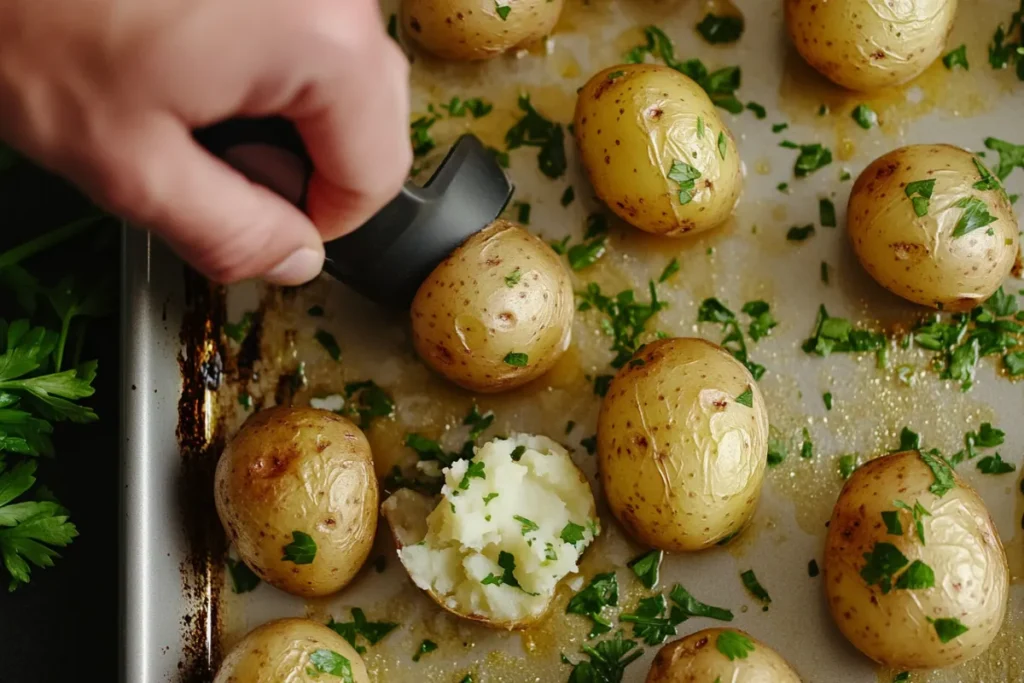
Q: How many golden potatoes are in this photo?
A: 11